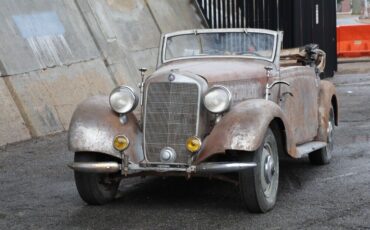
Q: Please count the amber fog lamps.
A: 2